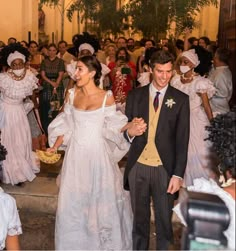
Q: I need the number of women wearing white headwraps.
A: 3